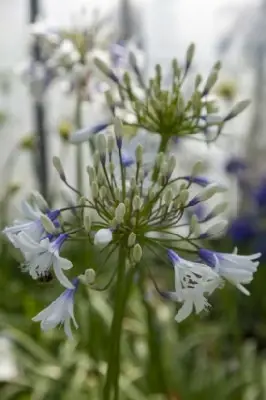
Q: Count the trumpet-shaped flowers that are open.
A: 5